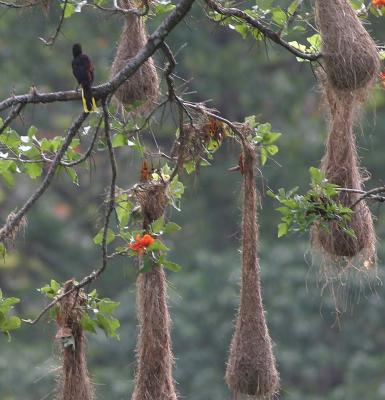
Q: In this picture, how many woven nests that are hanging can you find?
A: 6